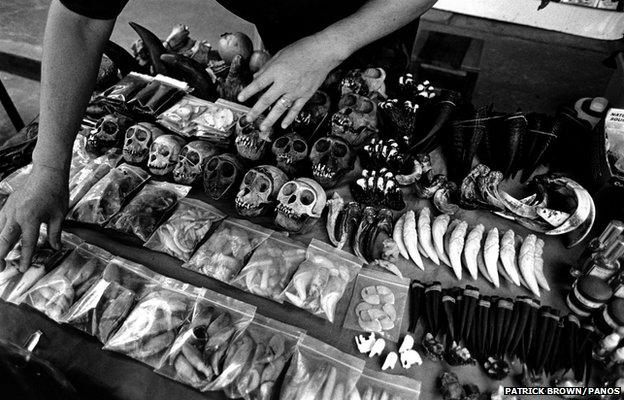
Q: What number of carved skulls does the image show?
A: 13